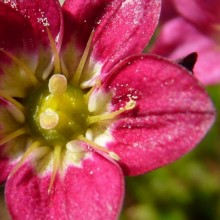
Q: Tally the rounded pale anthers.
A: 2